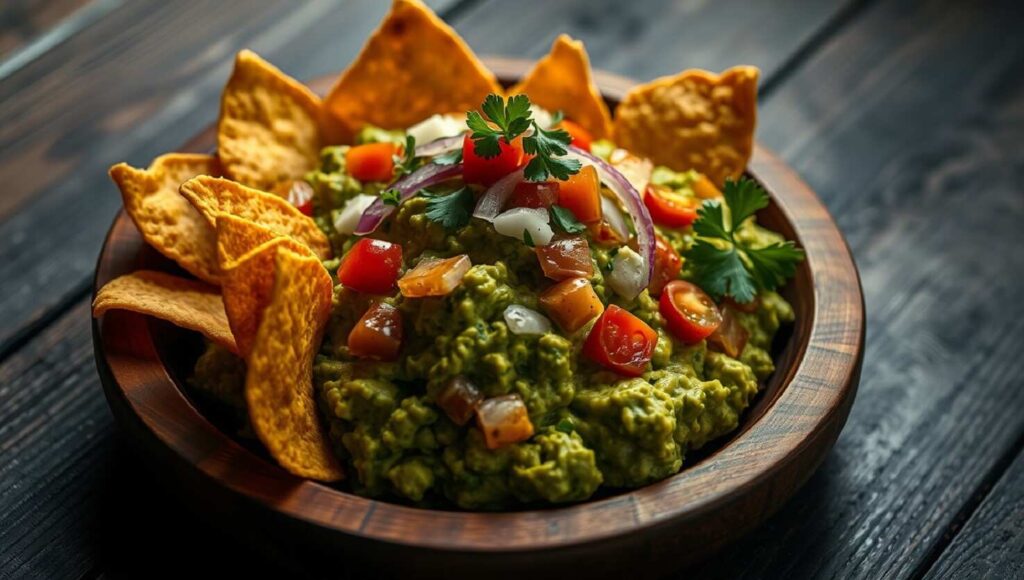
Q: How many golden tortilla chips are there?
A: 9